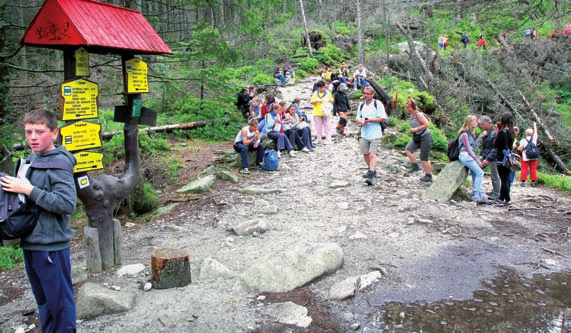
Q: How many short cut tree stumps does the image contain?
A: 1